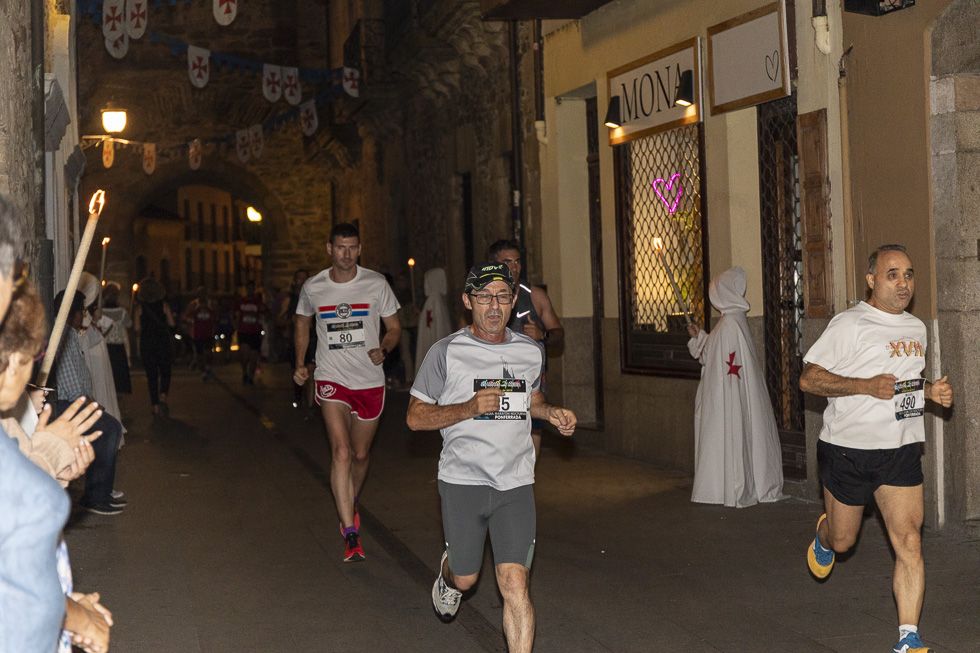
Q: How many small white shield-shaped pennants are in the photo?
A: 14